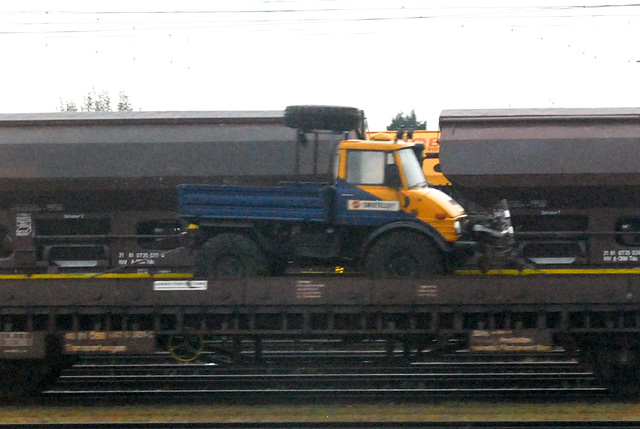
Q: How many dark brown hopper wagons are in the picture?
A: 2